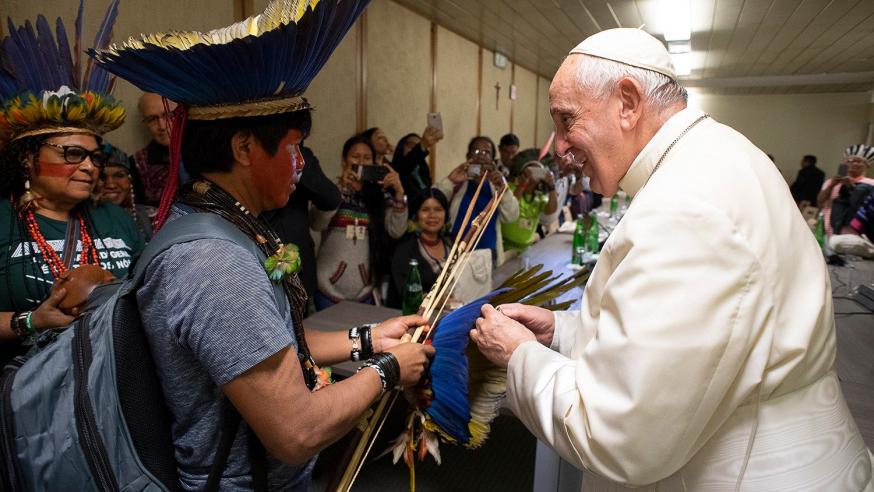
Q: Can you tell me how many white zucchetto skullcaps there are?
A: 1